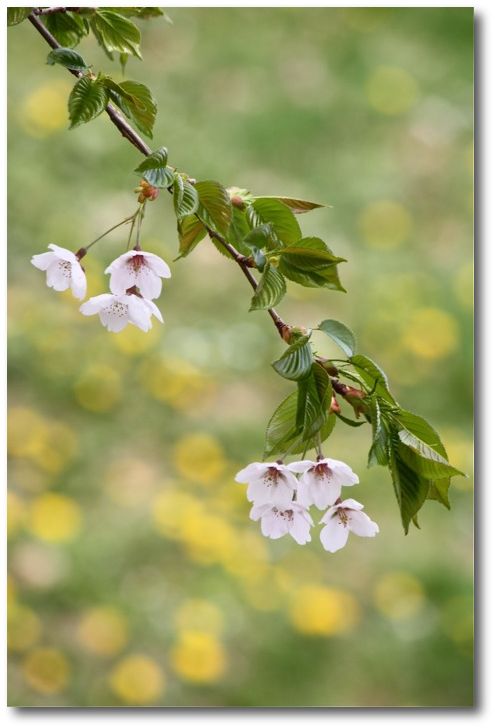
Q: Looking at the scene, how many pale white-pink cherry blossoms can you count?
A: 7